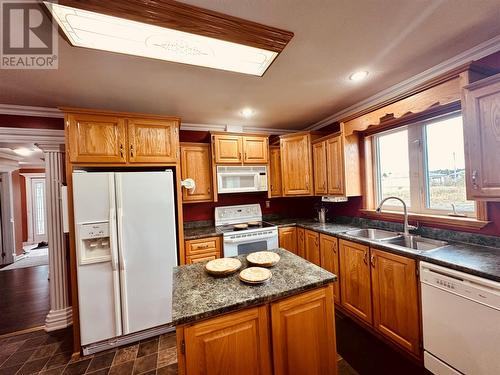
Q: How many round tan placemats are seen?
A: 3